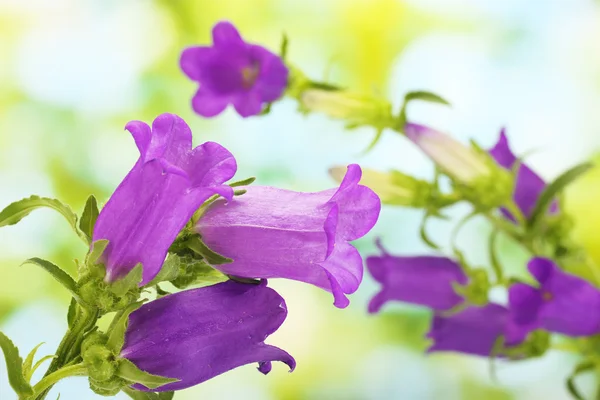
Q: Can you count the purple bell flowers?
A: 8